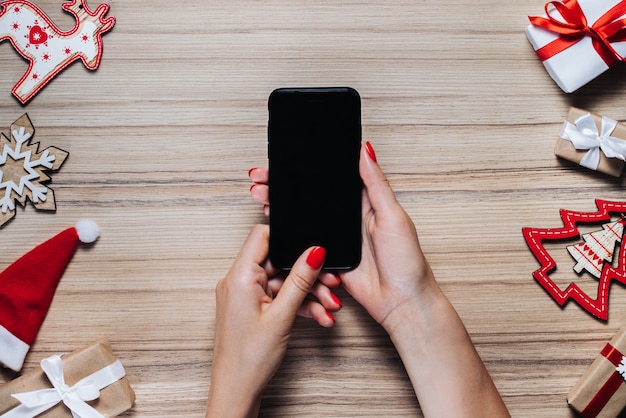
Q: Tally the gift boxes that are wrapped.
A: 4